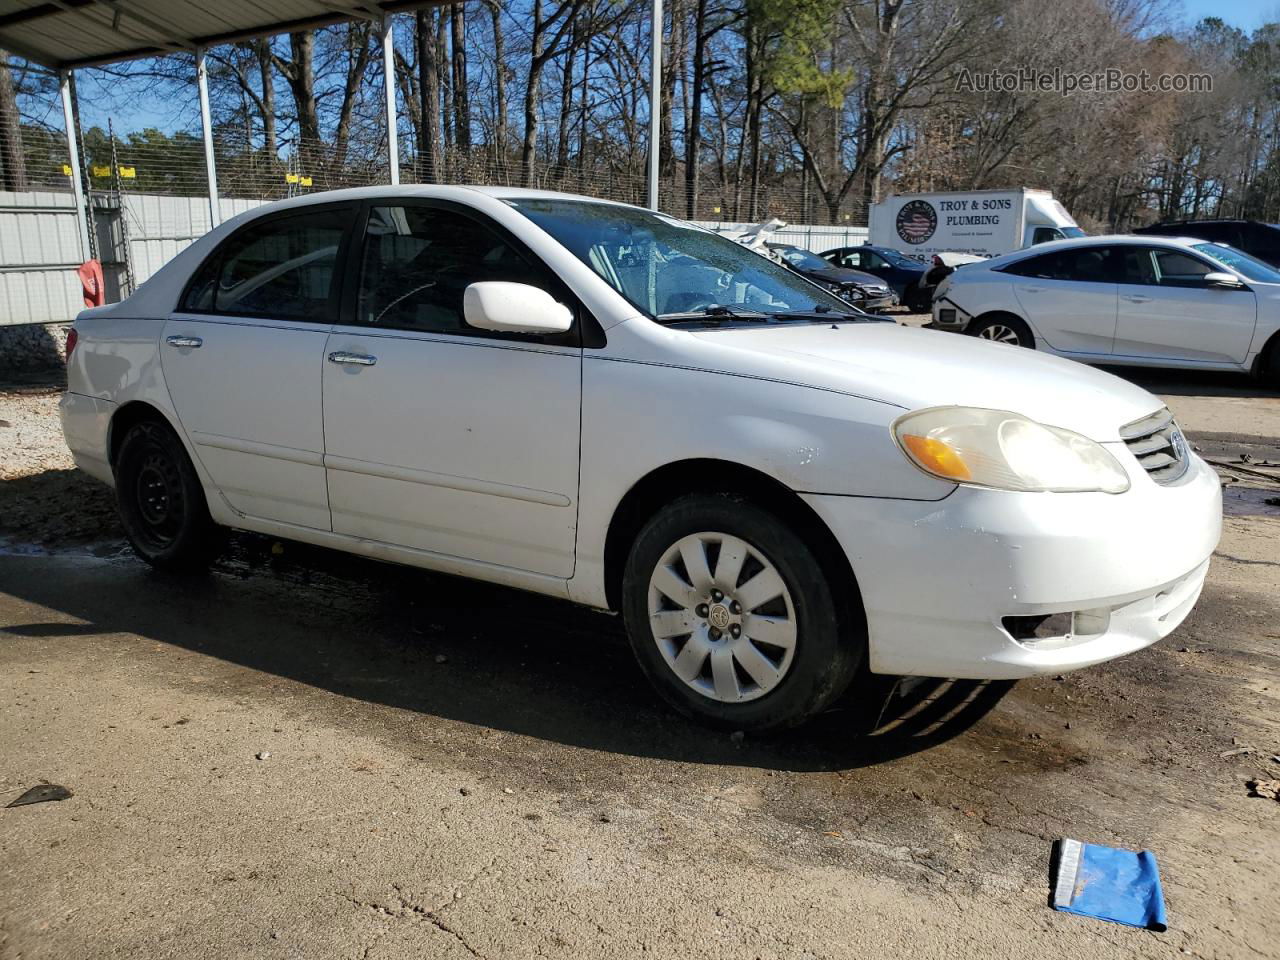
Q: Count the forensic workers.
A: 0